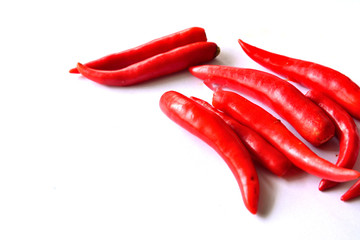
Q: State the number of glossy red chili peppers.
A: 9